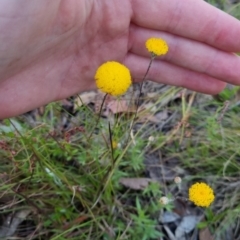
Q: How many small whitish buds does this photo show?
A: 3